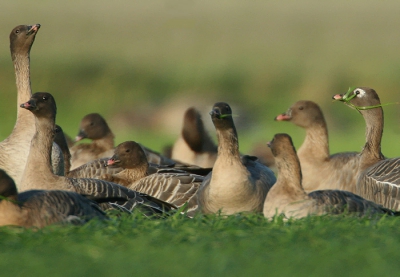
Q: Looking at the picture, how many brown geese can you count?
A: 11